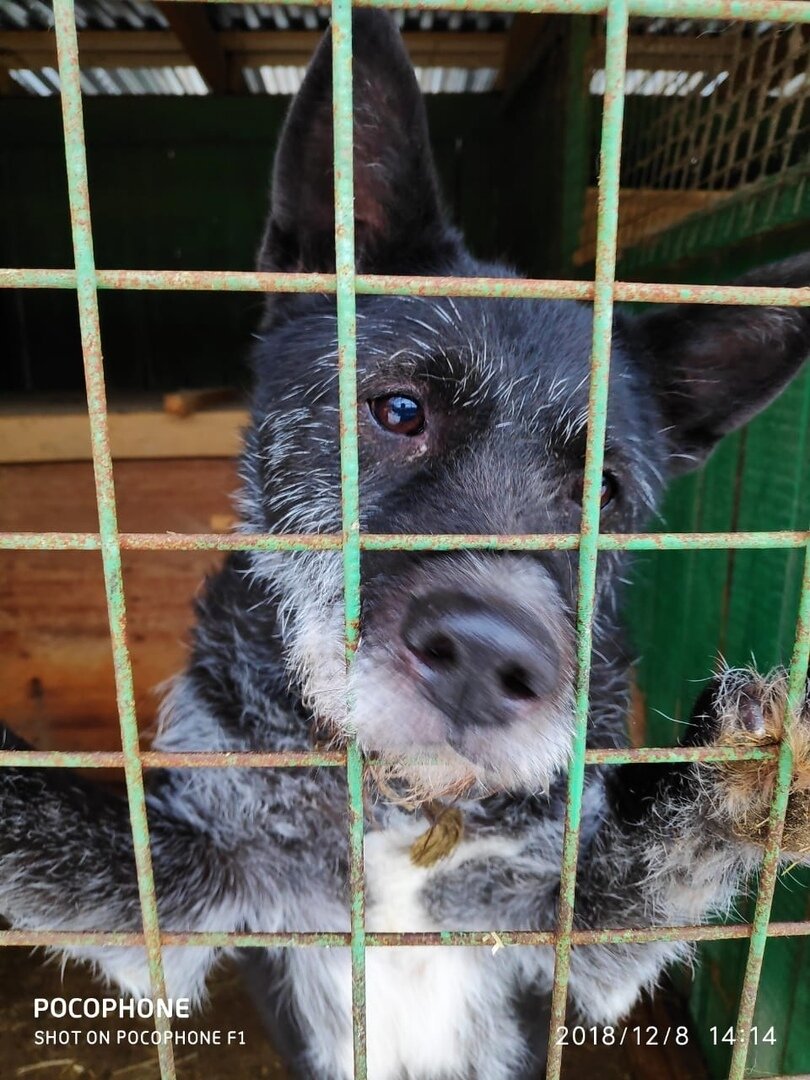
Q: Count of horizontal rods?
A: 5